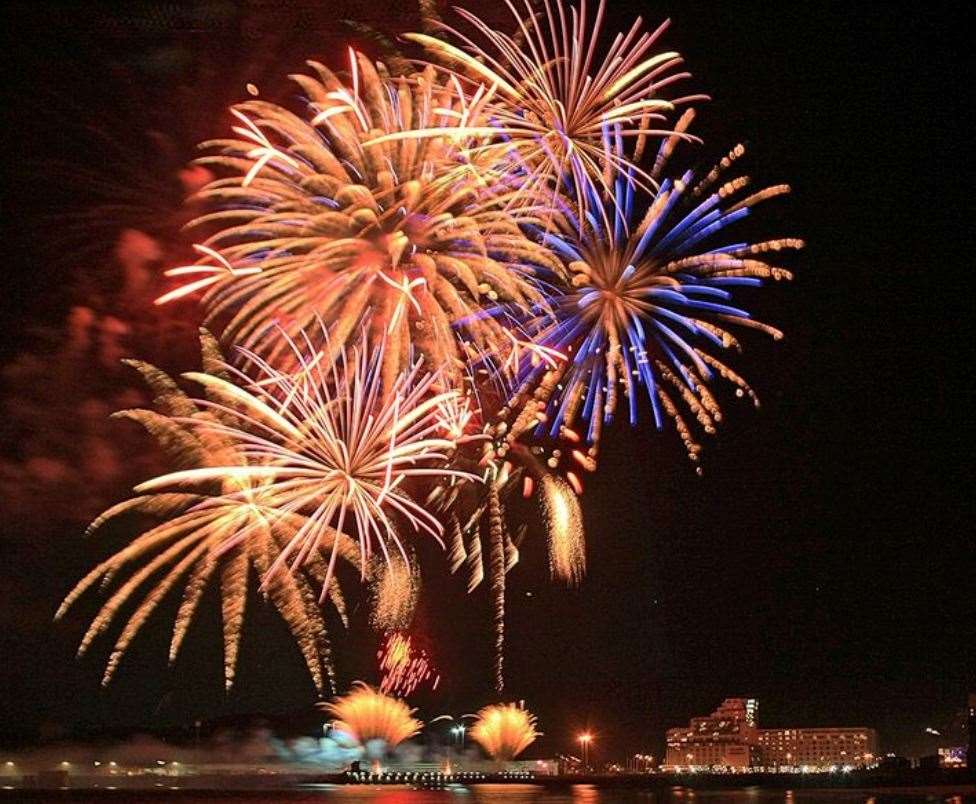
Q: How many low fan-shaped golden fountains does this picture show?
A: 2